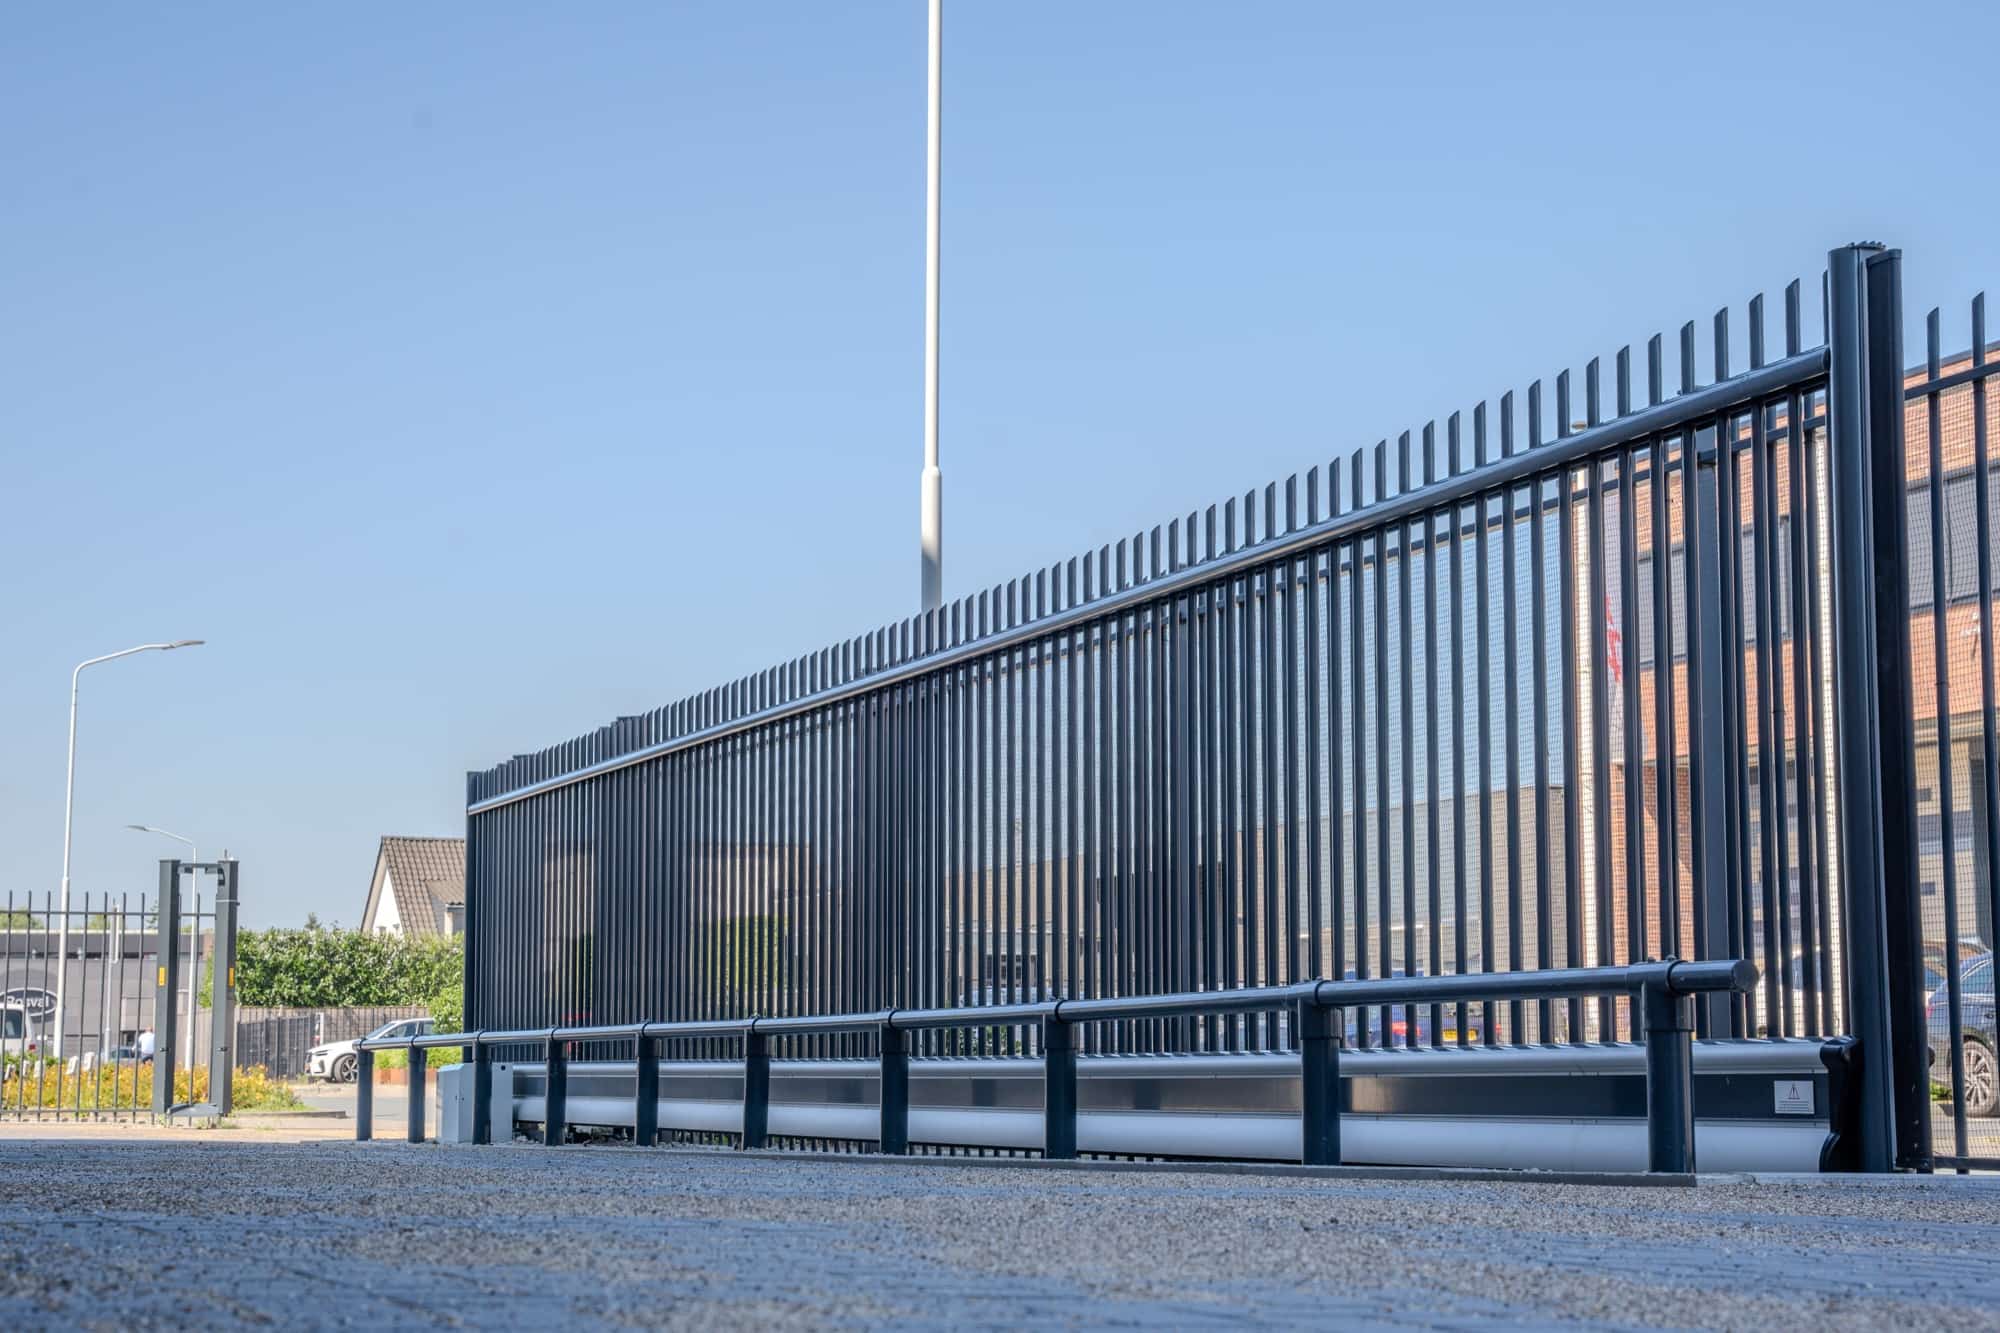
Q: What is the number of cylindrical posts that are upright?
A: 10